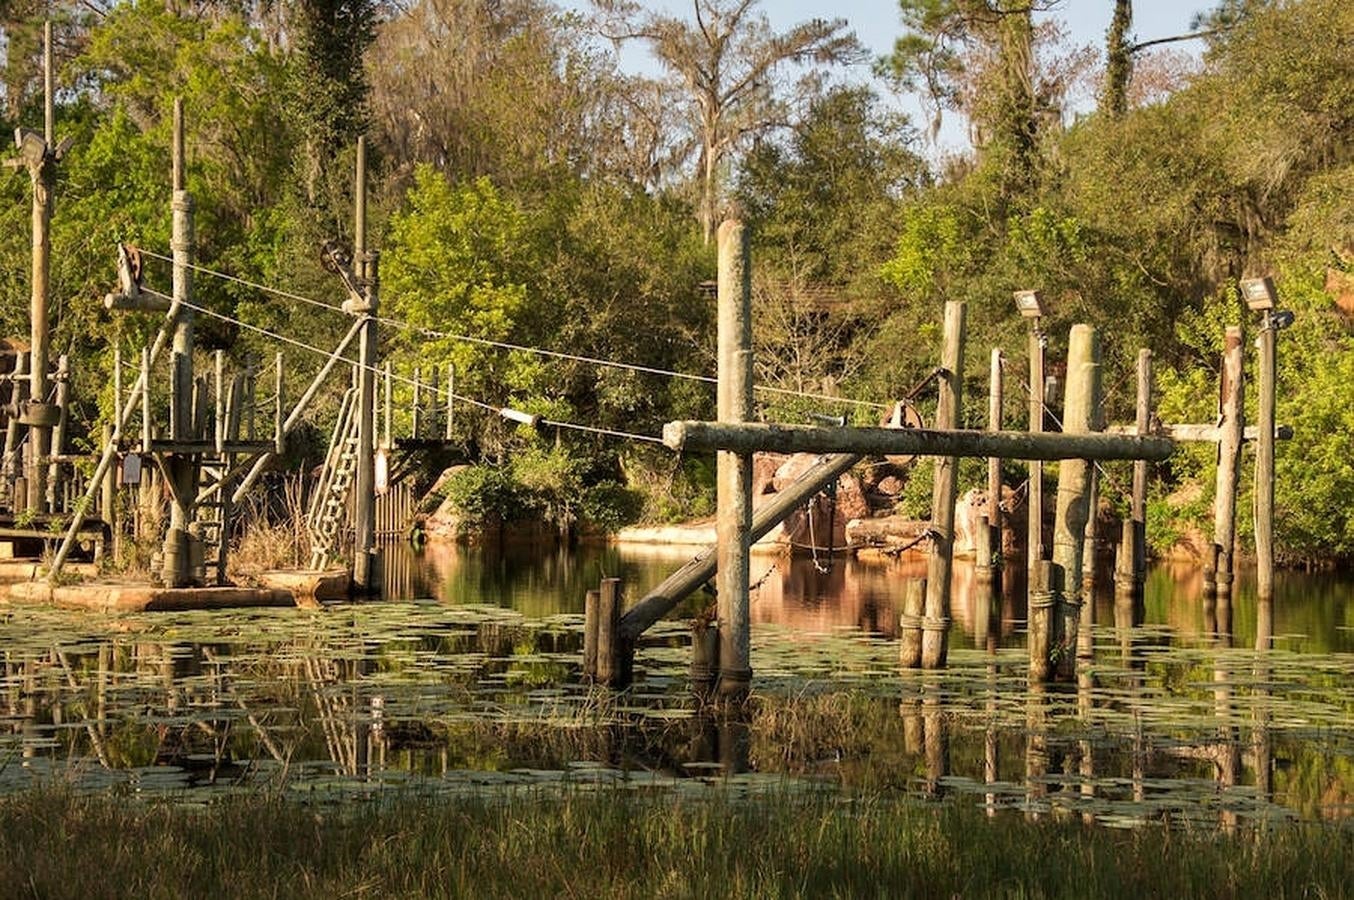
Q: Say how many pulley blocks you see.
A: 3